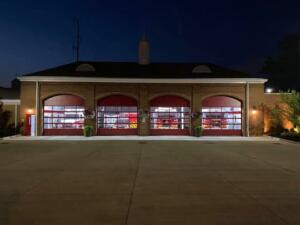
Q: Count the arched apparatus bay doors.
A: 4